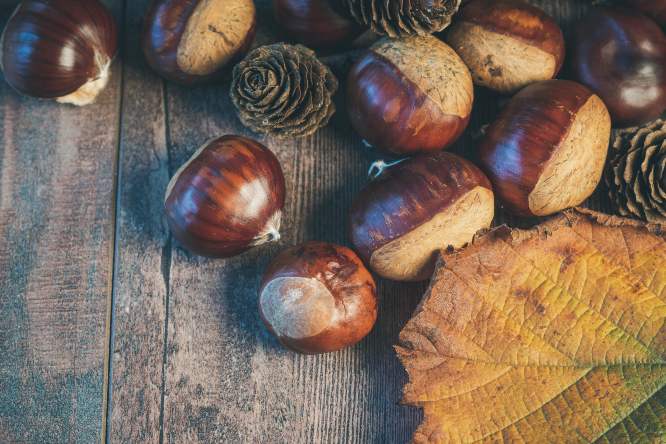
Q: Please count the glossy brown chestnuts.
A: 11